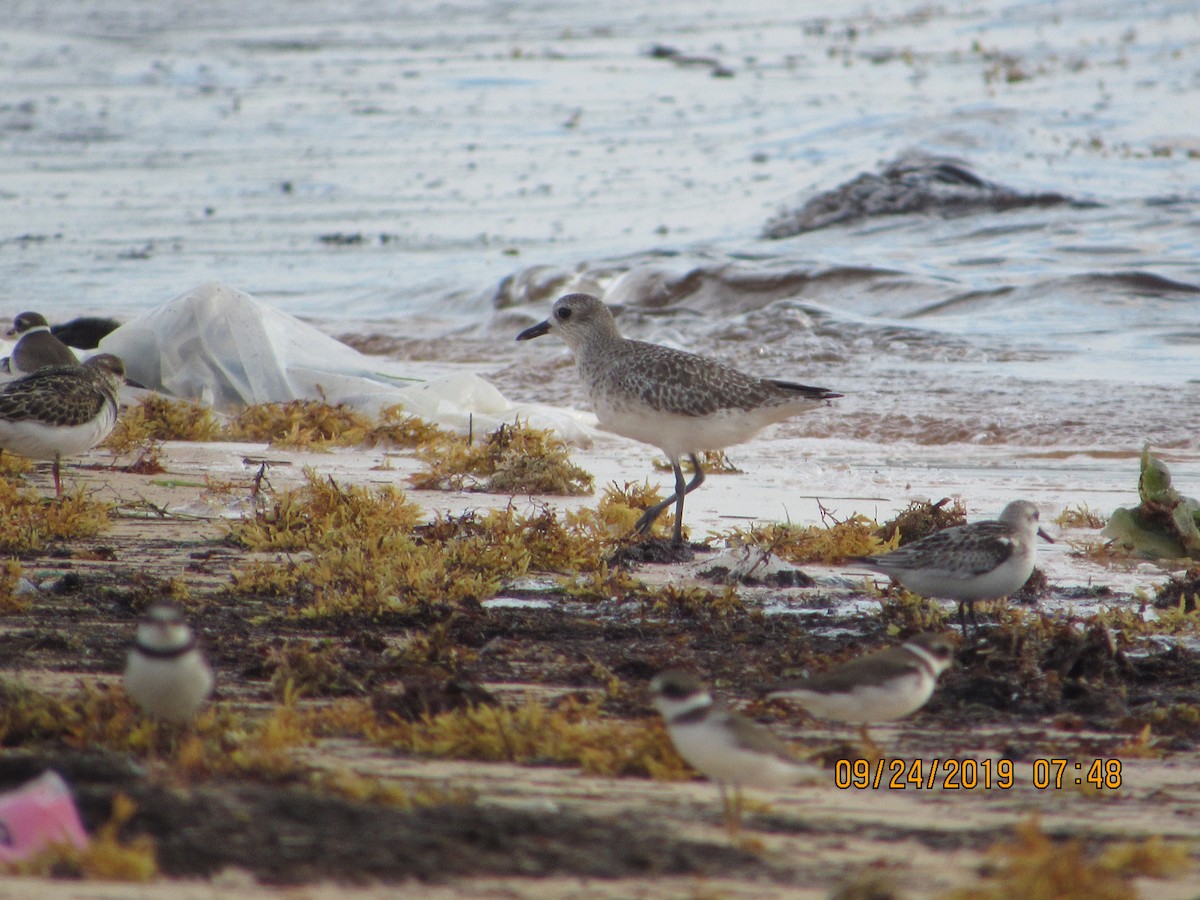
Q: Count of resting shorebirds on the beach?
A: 7